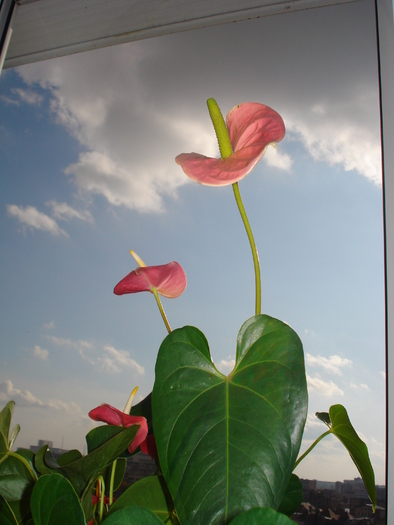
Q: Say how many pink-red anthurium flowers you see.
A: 3